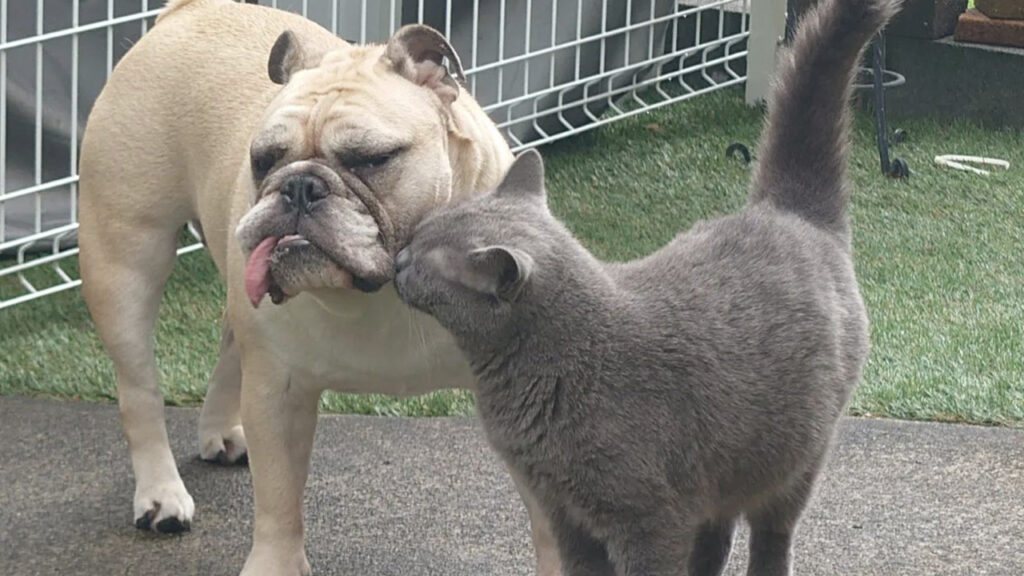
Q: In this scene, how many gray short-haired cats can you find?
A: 1